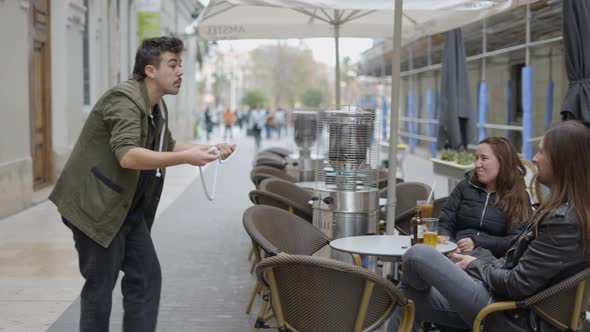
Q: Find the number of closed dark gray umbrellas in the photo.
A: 2